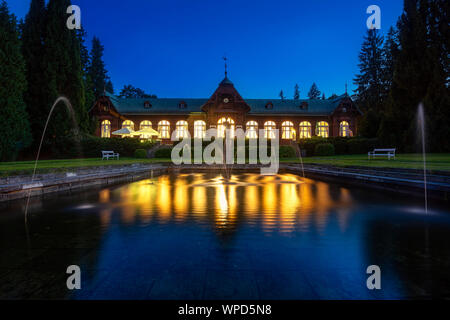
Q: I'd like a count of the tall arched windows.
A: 13